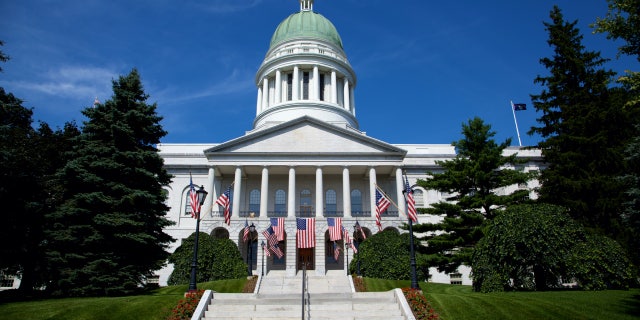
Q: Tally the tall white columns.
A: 8